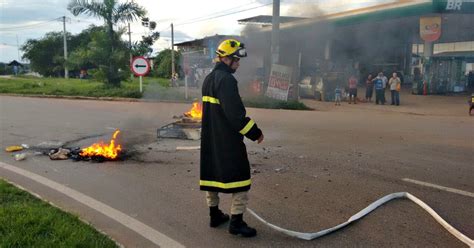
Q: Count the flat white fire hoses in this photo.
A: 1